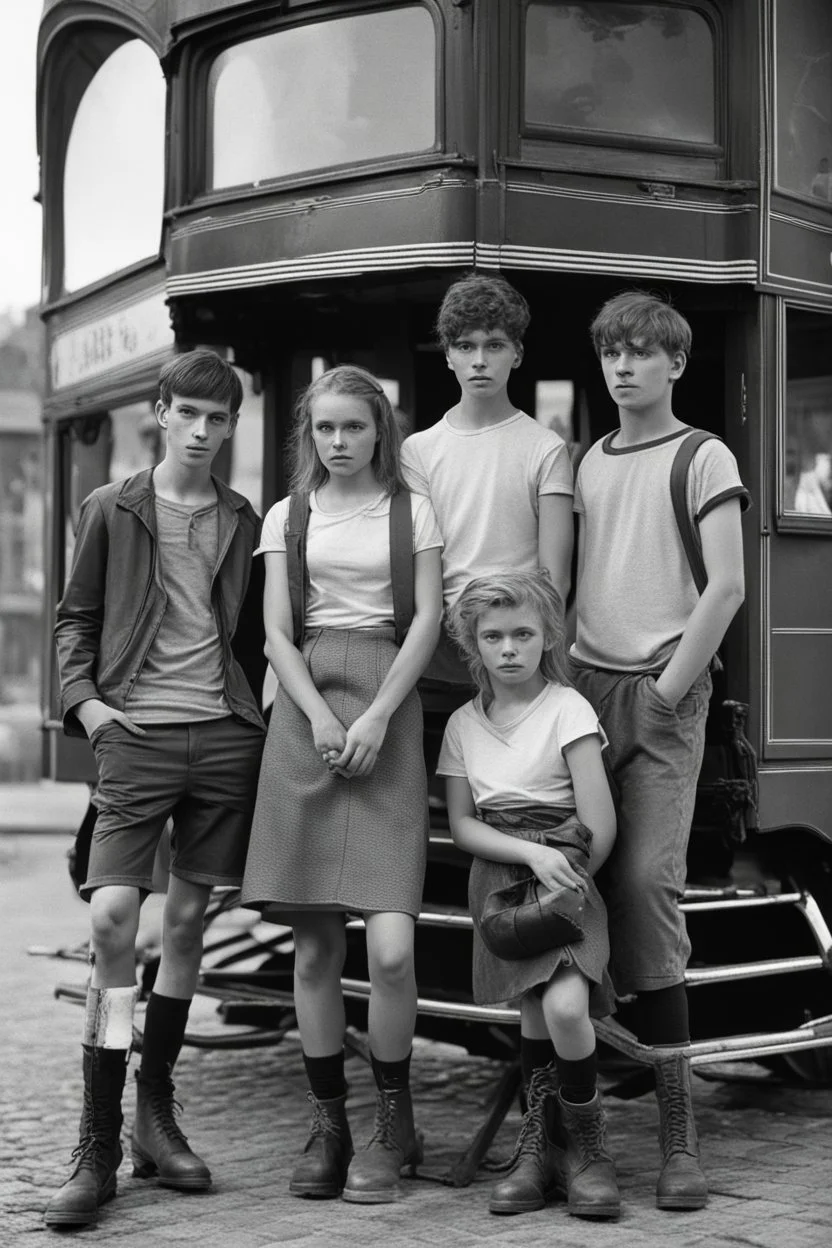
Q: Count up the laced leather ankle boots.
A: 7